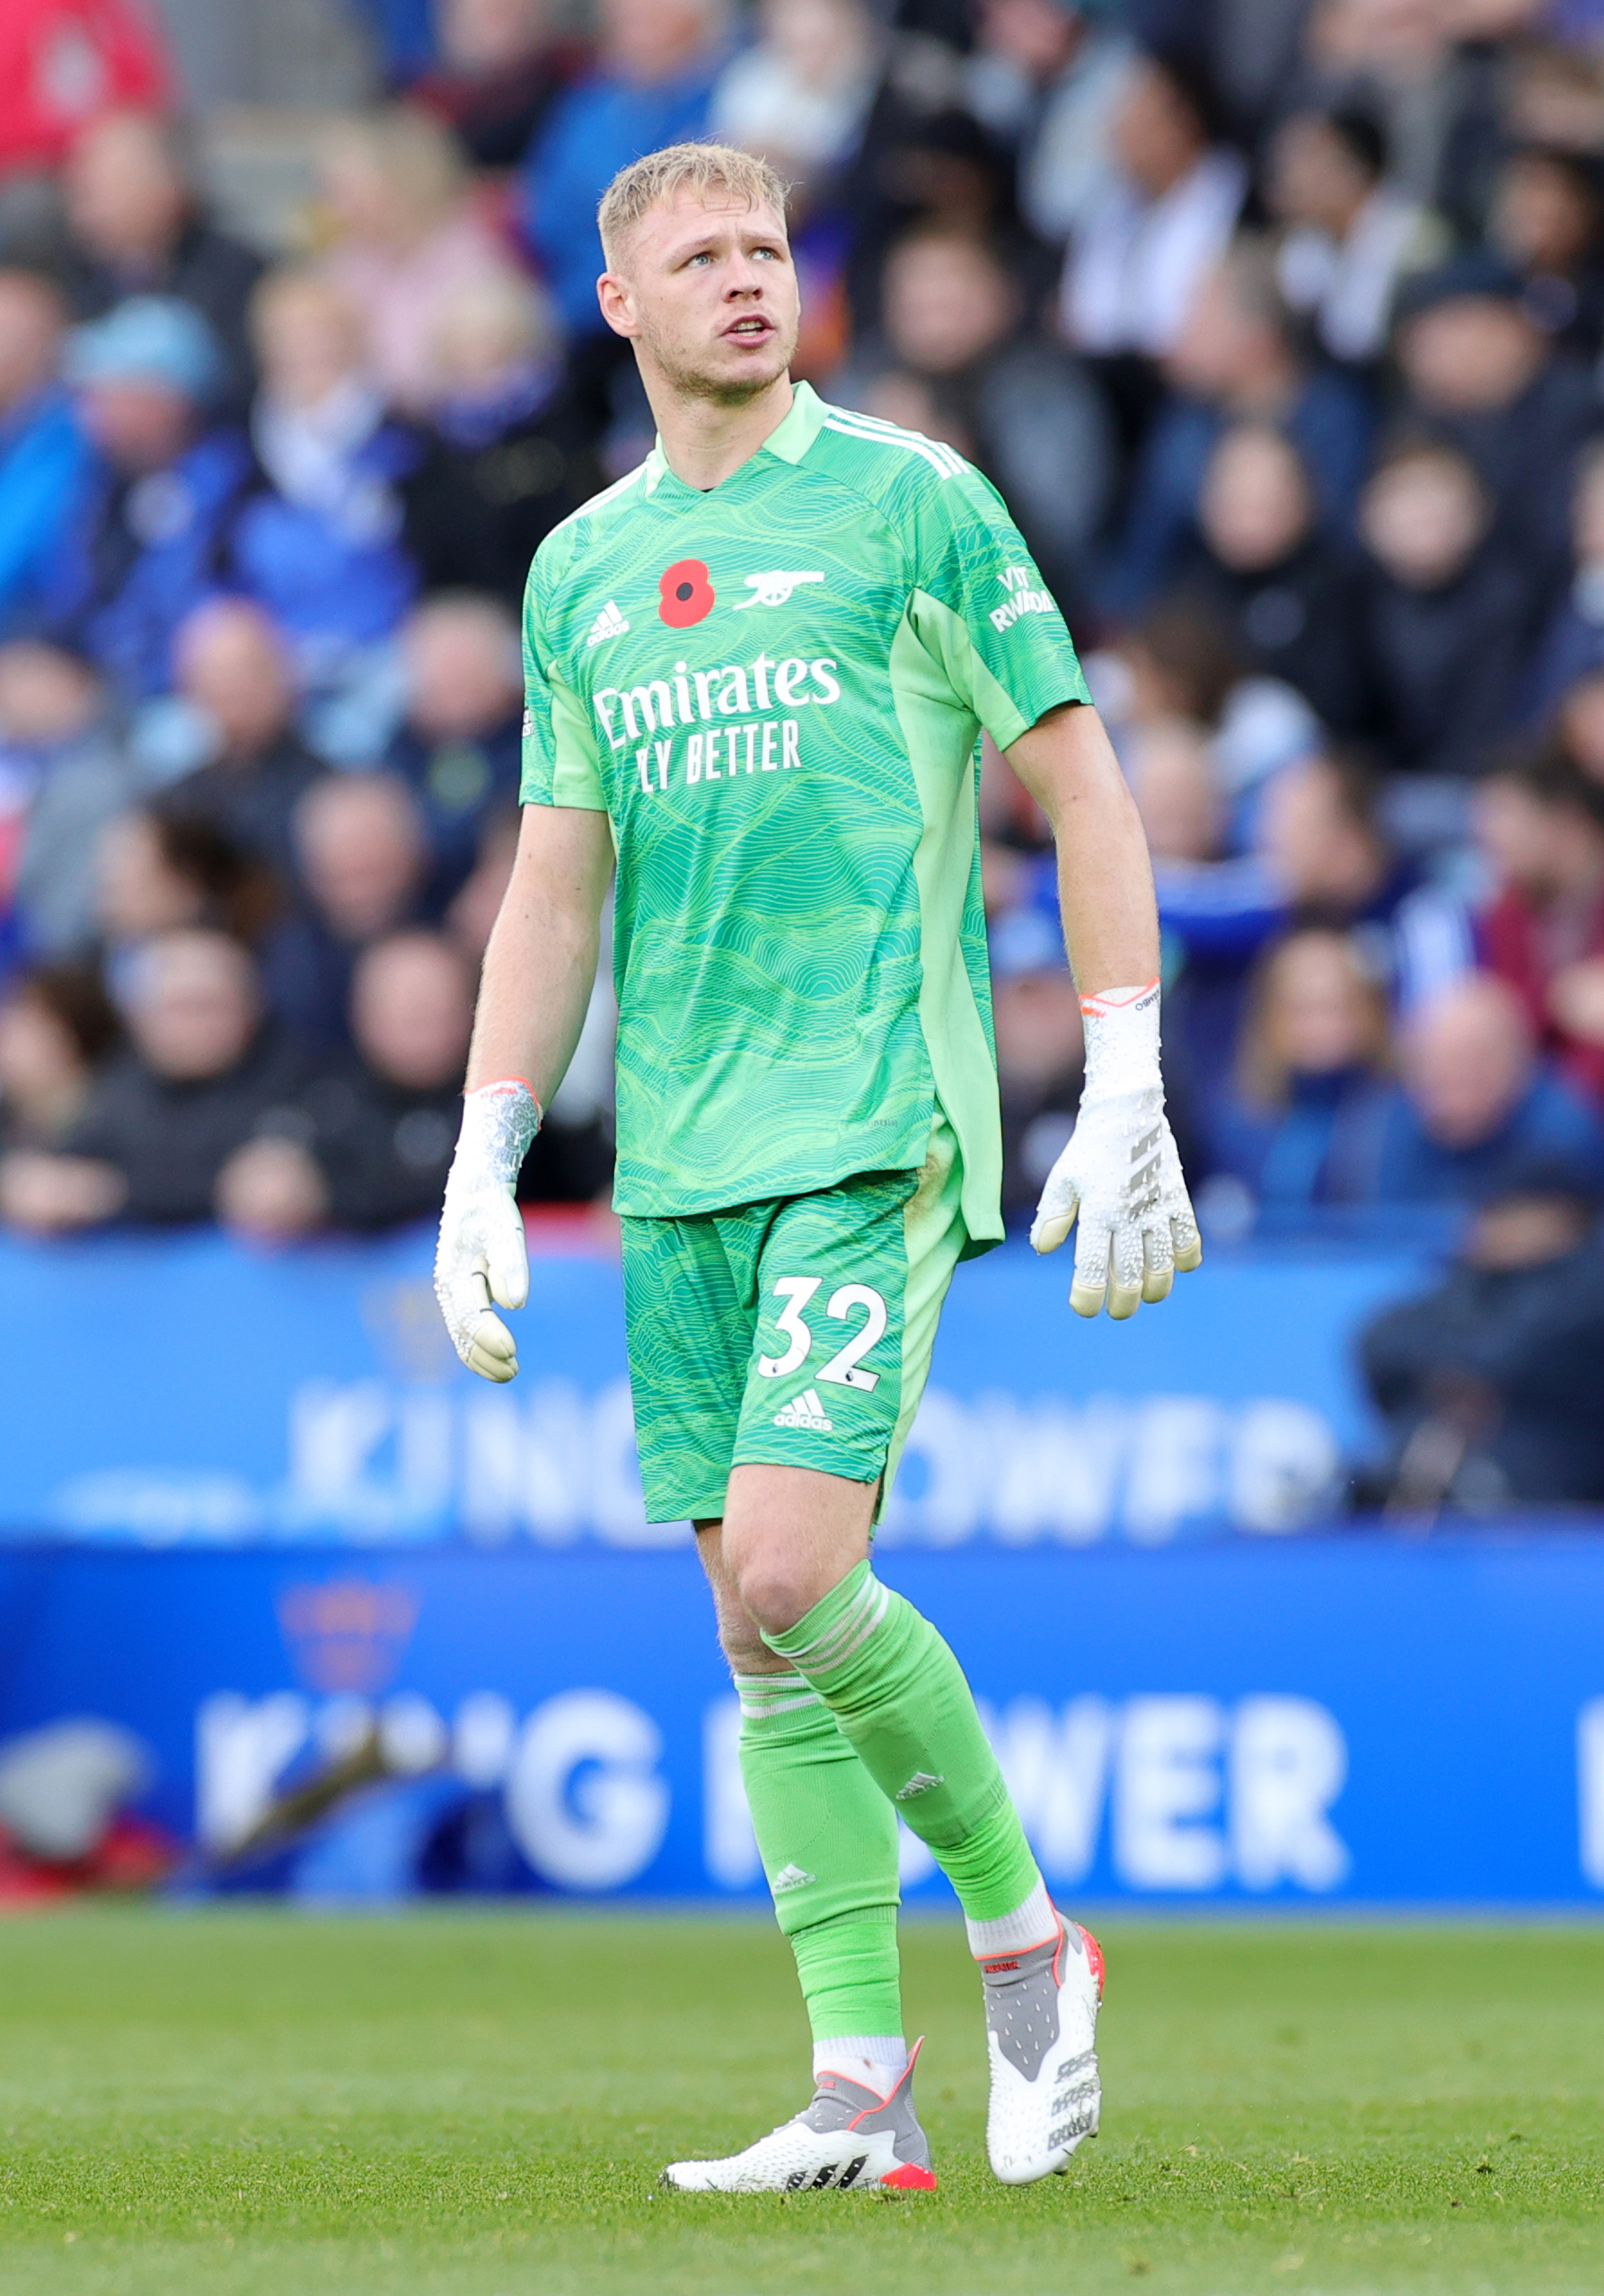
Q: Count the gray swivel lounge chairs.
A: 0